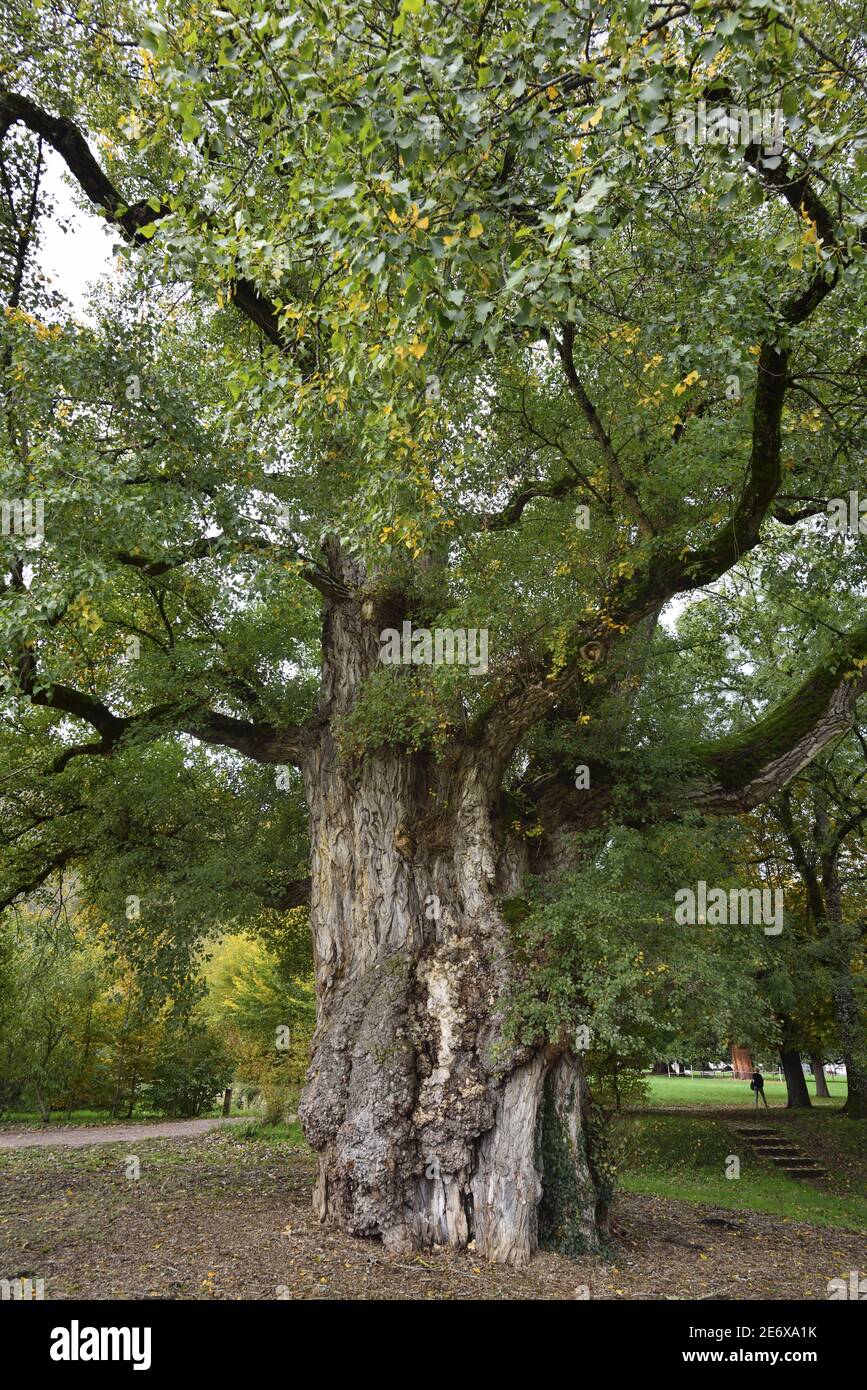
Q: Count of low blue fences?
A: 0